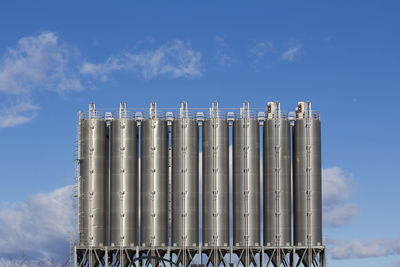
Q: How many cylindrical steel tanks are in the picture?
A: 8